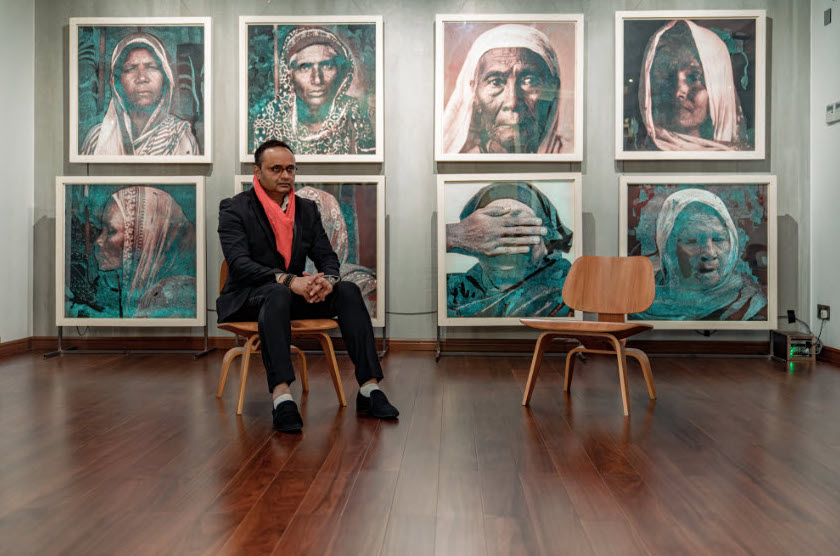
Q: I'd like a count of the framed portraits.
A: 8